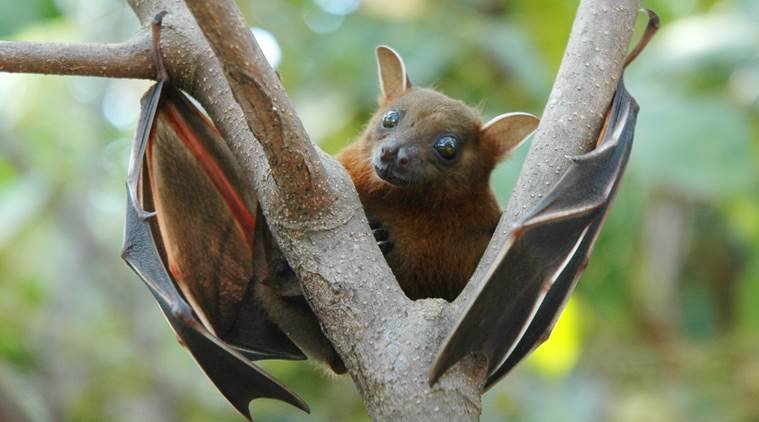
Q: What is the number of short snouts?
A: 1